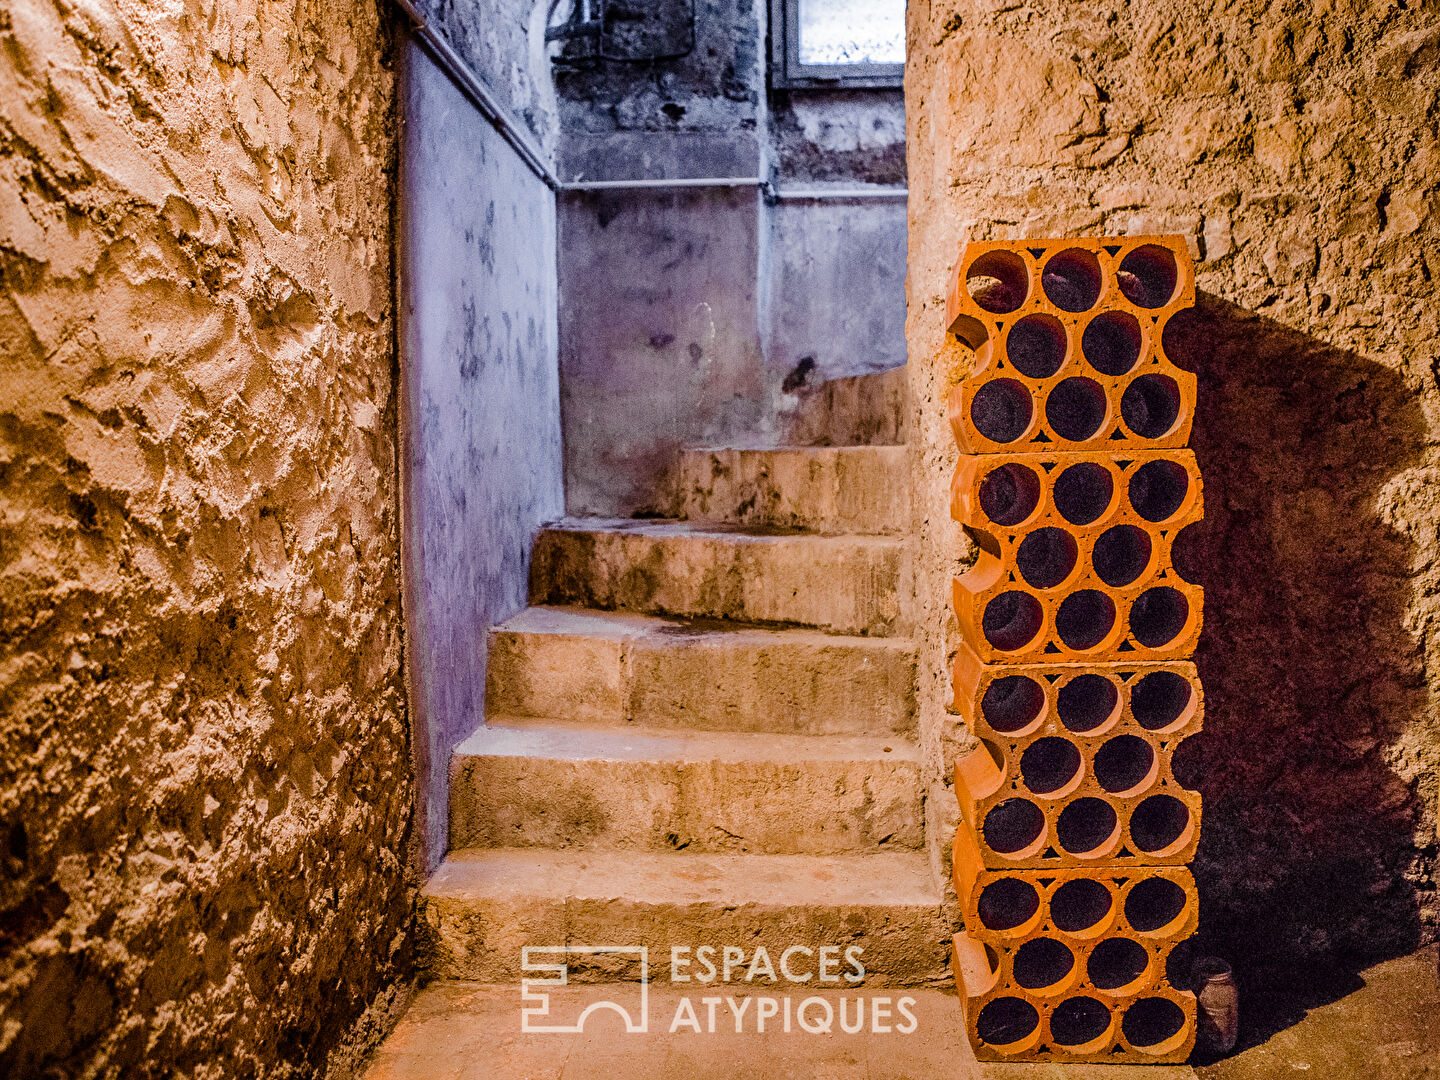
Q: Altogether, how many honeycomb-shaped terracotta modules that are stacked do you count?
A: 4